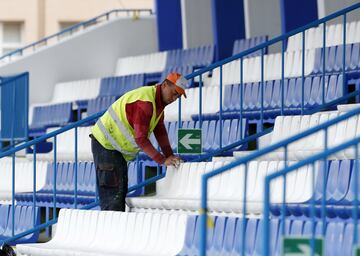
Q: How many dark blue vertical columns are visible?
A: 3